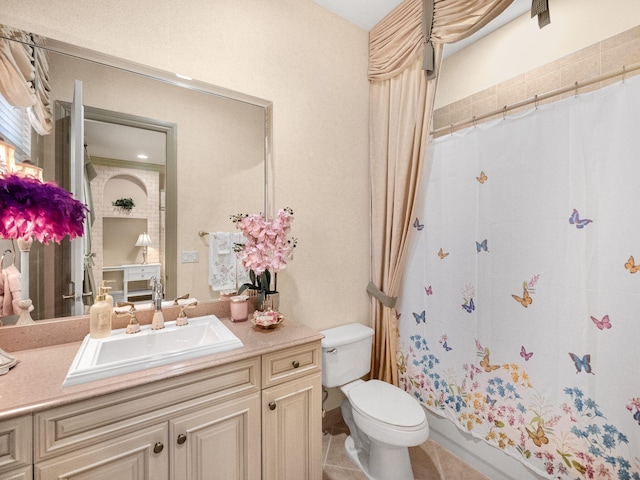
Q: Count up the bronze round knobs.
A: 4